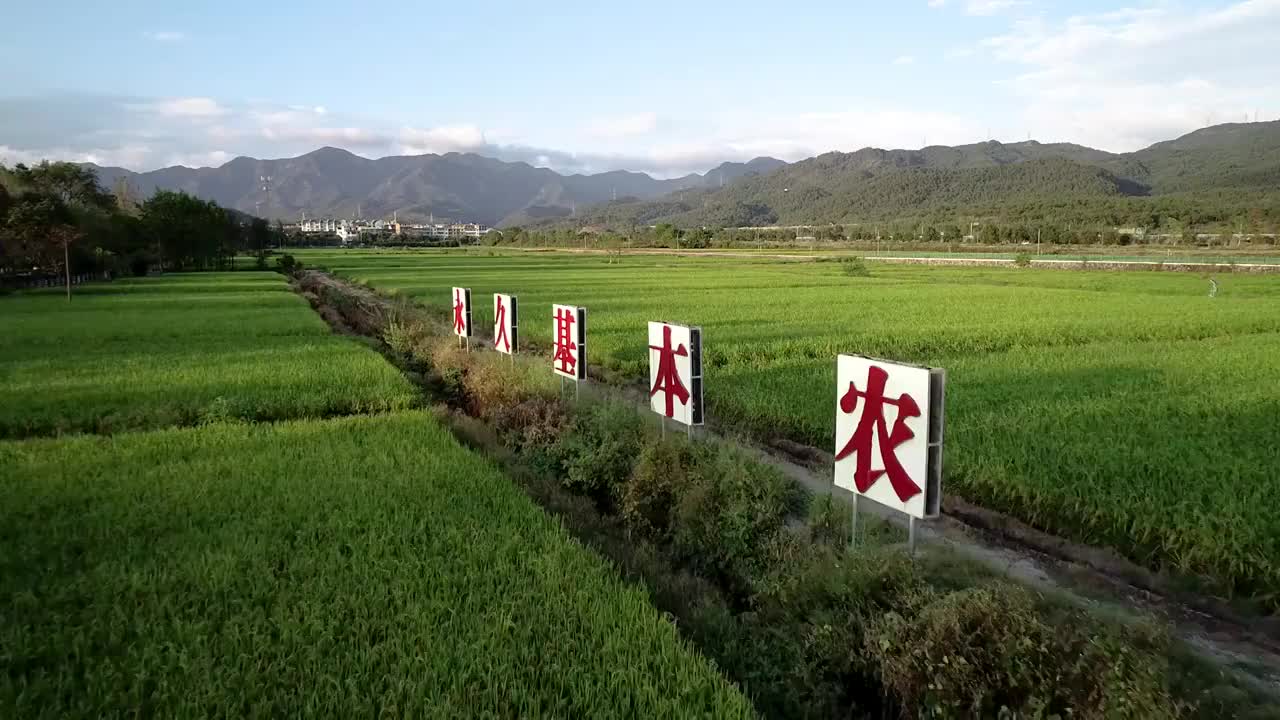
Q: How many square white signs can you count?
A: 5